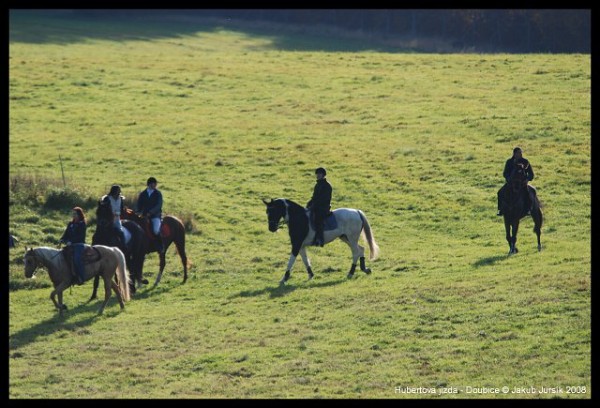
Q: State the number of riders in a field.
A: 5